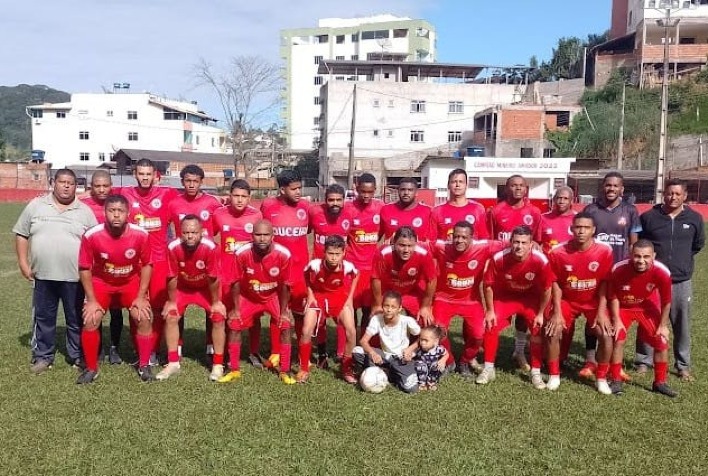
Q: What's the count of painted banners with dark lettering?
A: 1